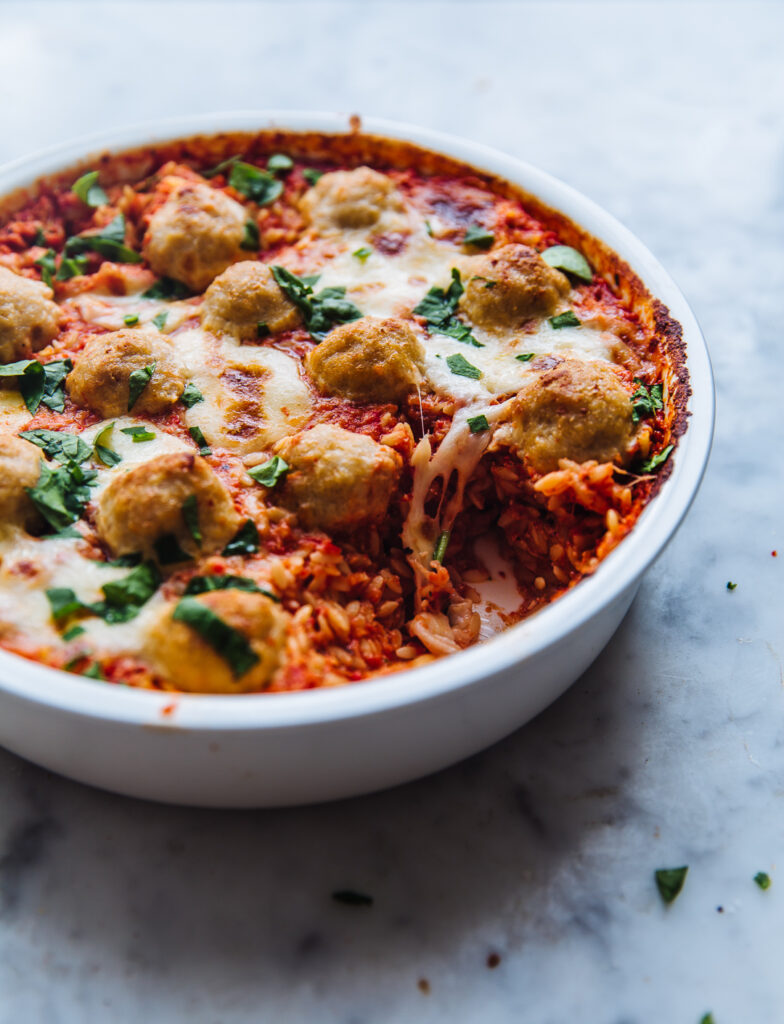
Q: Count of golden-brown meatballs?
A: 12